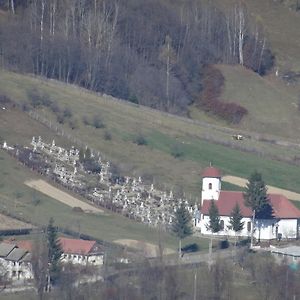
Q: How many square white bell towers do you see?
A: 1